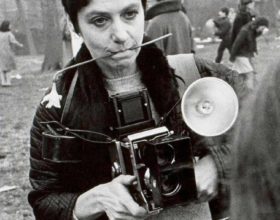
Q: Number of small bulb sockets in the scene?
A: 1